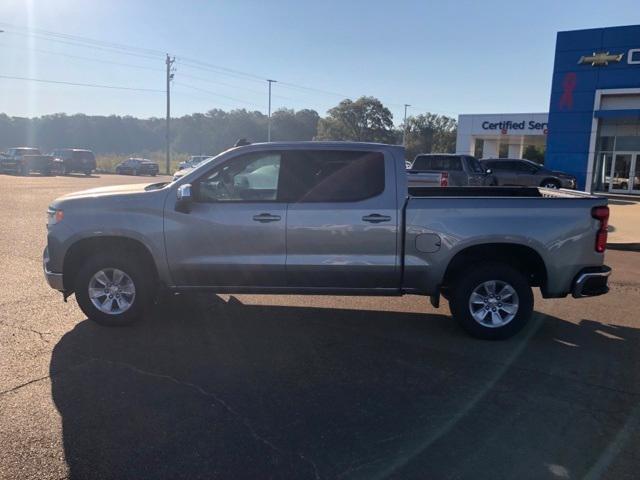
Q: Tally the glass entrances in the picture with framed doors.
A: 1